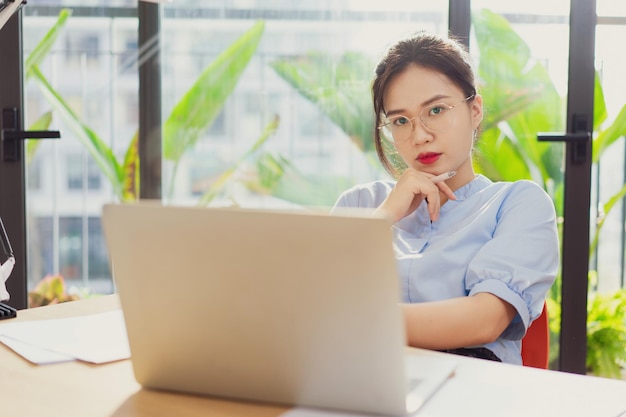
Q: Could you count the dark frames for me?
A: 4